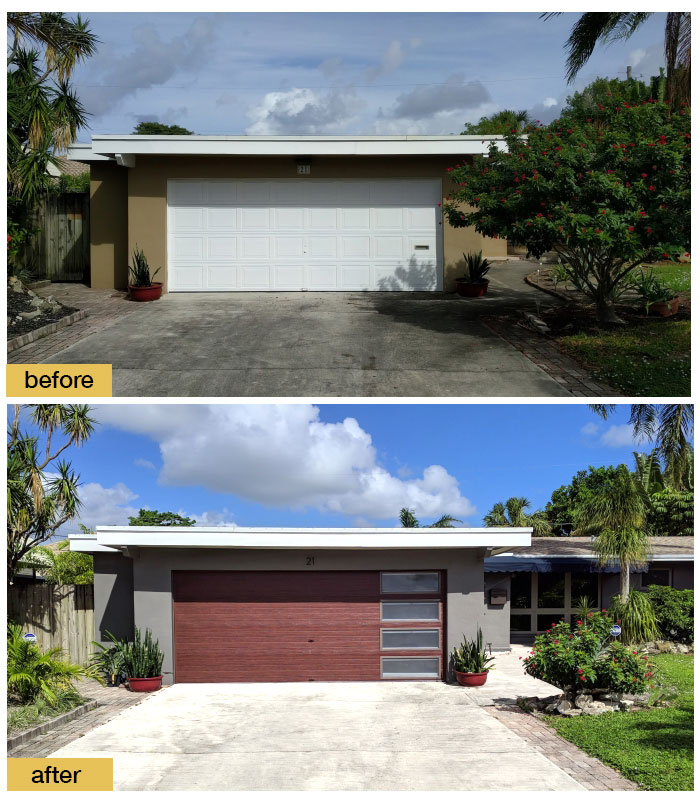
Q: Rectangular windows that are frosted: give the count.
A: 4